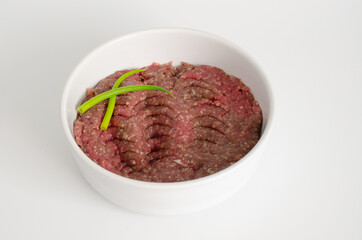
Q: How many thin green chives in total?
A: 2